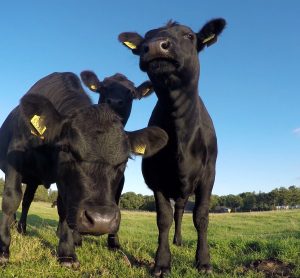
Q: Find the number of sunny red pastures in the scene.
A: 0